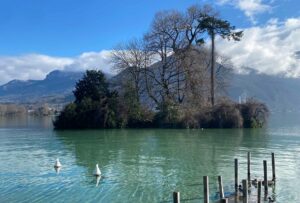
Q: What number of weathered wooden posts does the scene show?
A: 10